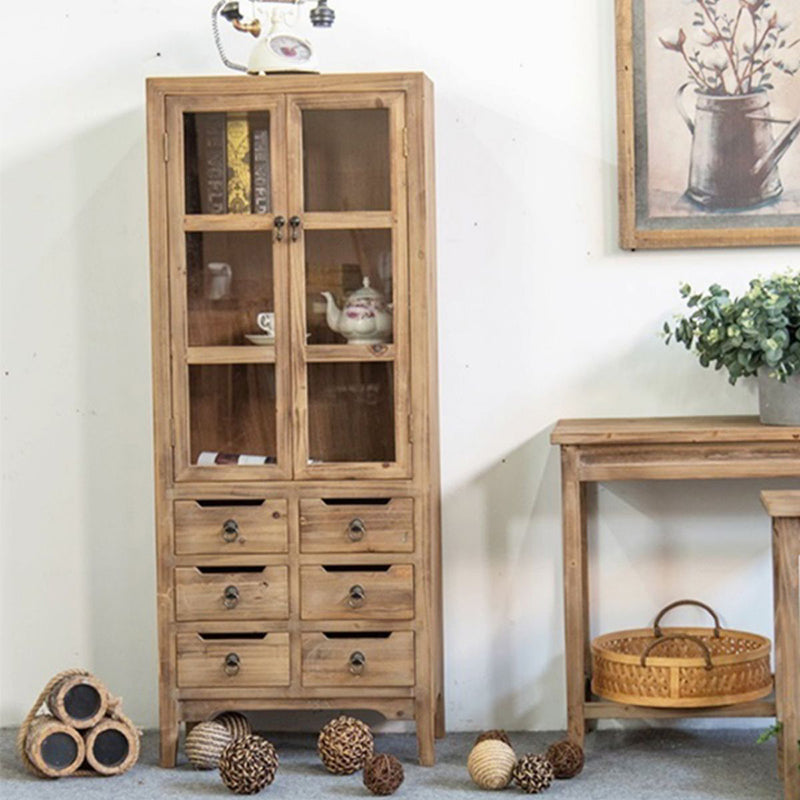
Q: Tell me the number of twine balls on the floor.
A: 9